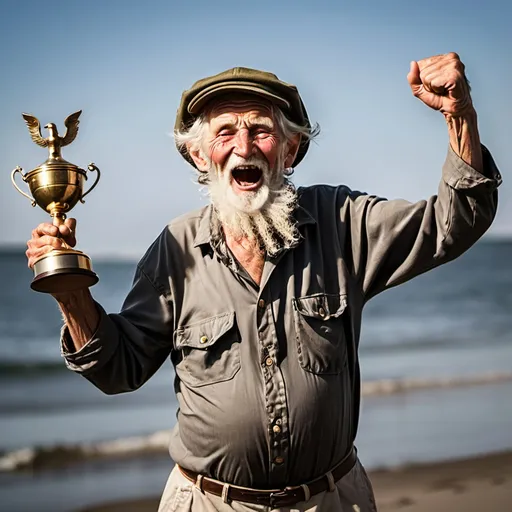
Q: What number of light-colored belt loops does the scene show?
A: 4